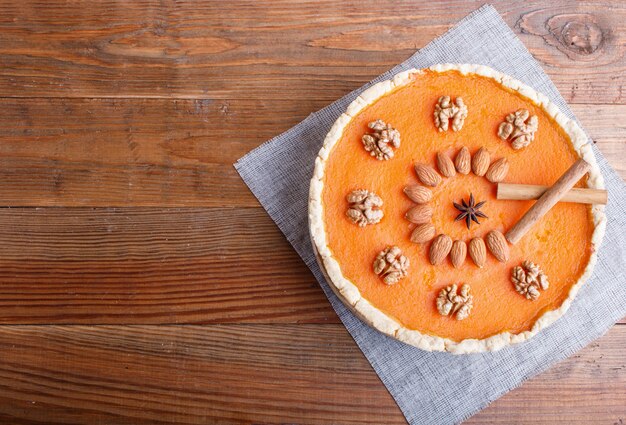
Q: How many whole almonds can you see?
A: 12